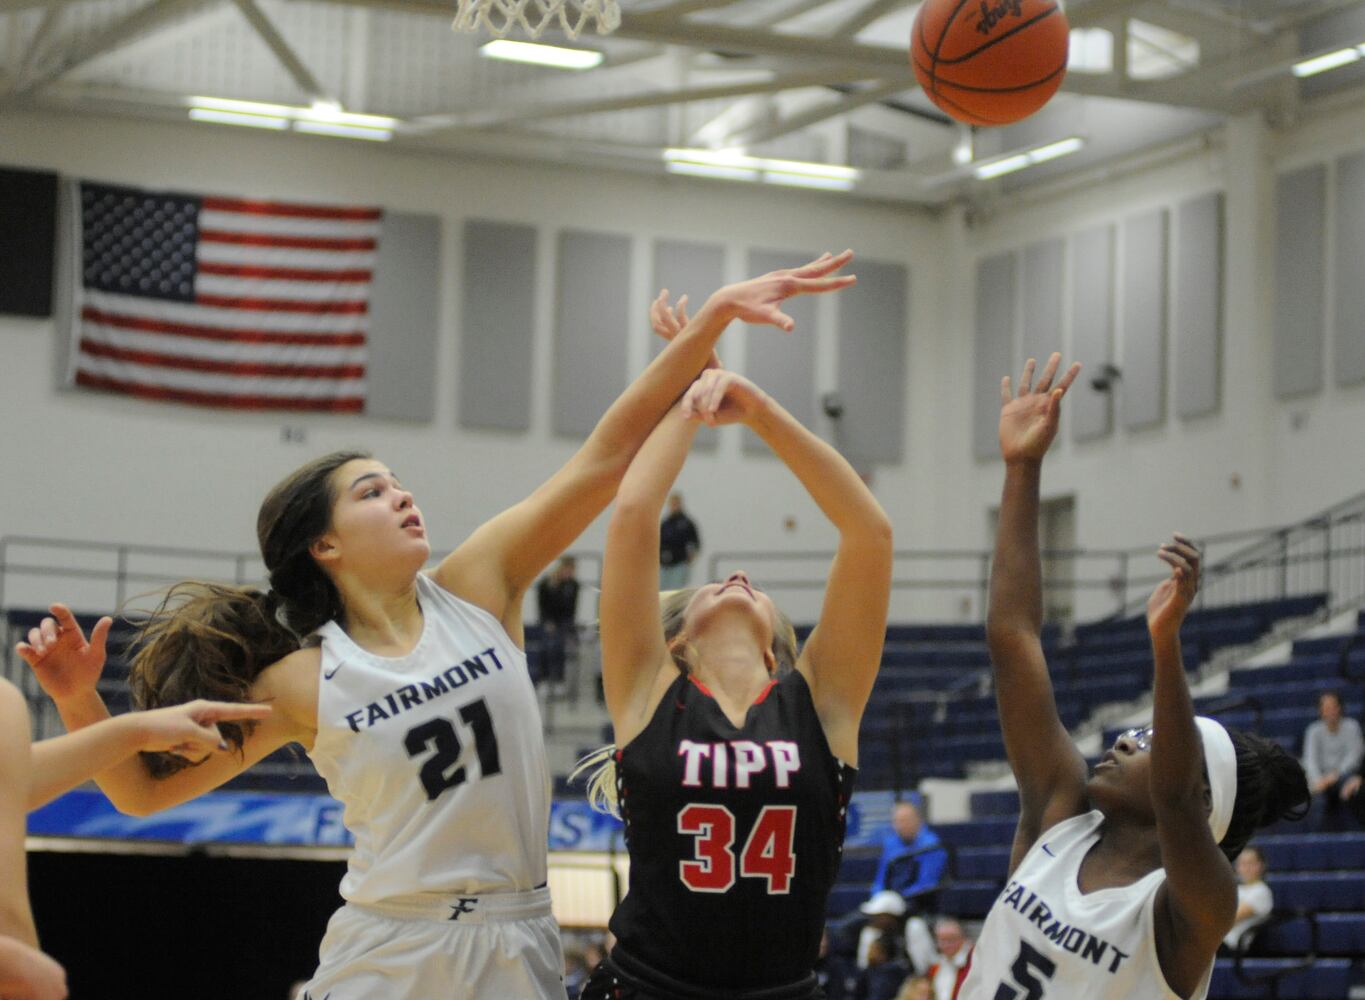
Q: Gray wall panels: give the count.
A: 13